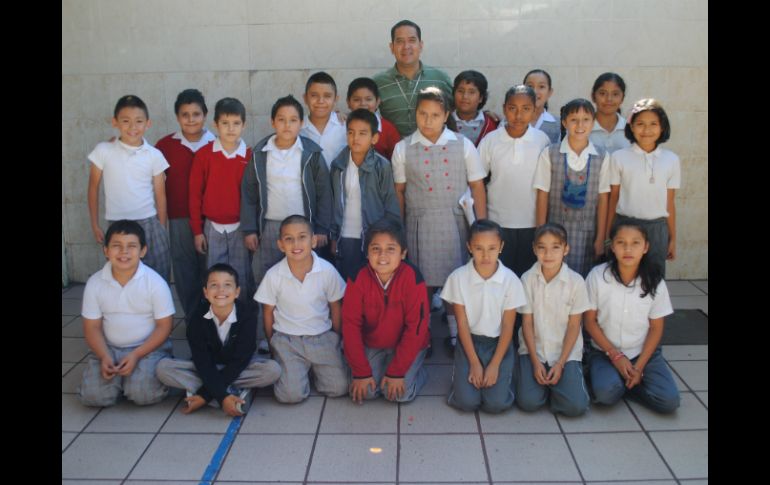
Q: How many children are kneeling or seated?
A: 7